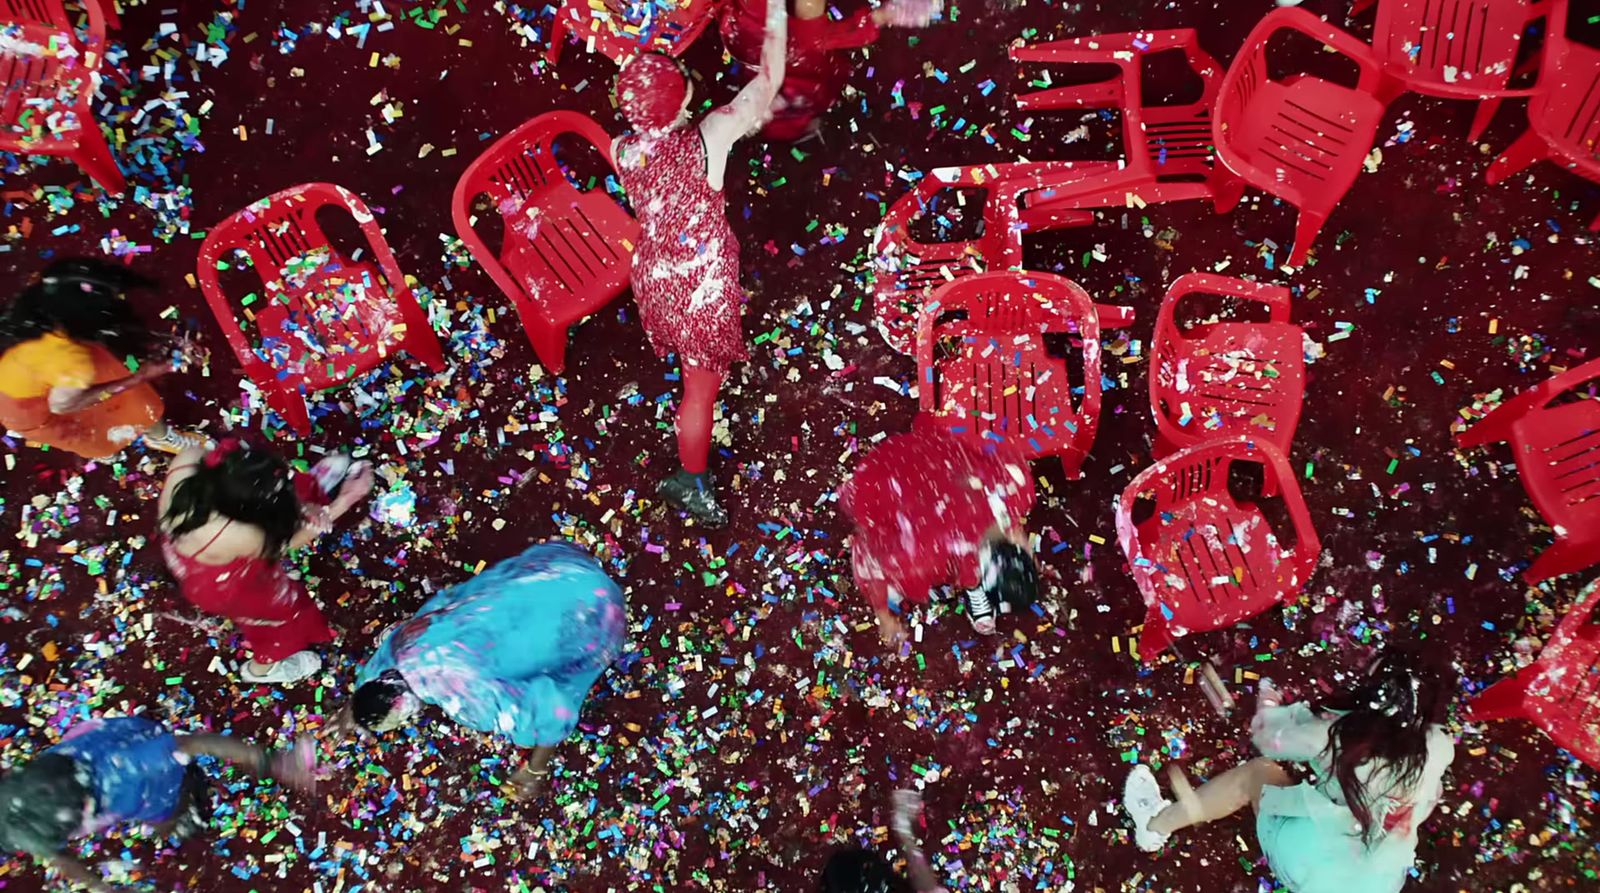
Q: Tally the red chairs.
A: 14